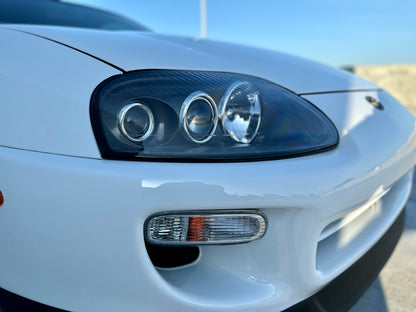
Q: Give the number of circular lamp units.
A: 3